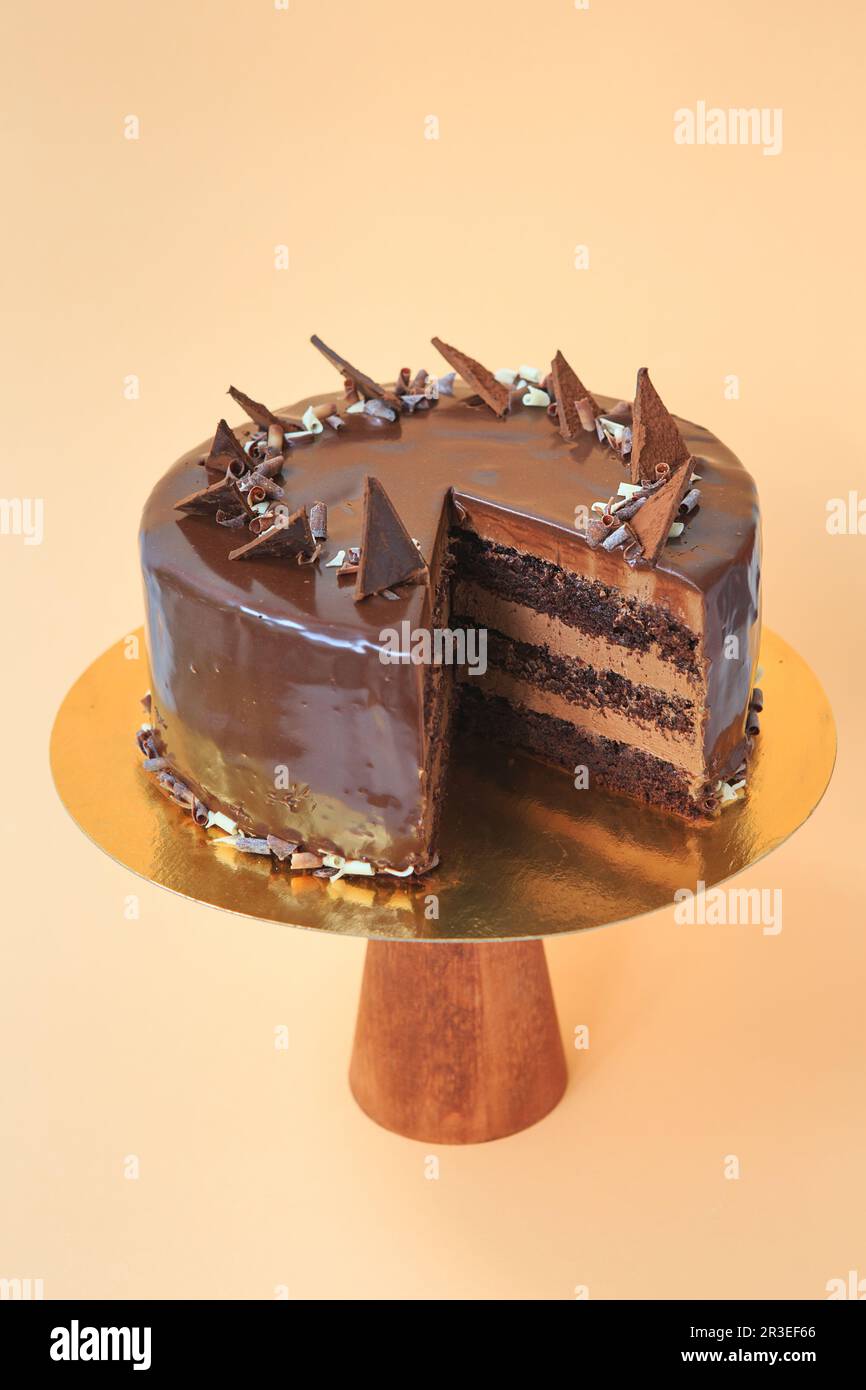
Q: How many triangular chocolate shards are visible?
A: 10